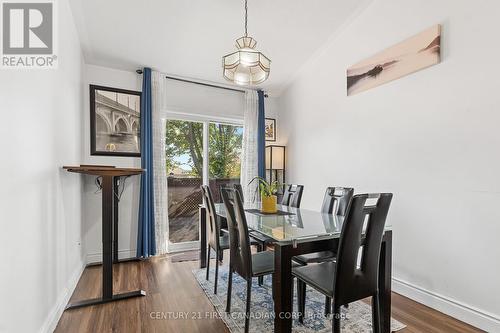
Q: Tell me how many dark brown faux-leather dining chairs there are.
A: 6